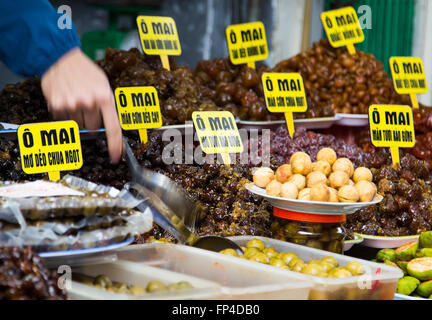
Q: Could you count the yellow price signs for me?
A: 9